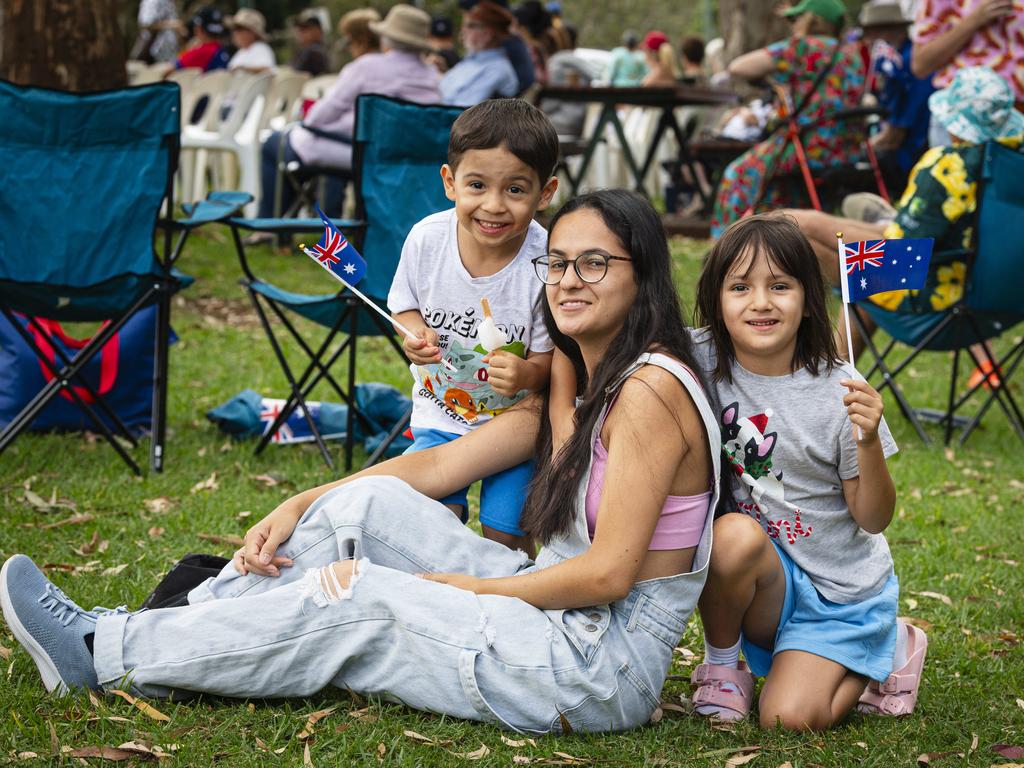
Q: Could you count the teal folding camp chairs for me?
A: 3